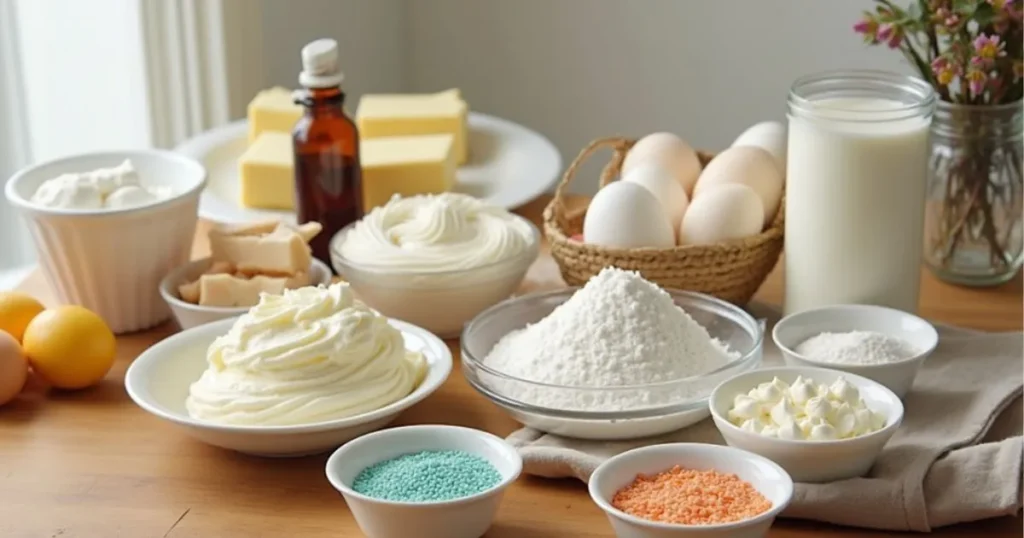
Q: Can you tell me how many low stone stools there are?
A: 0